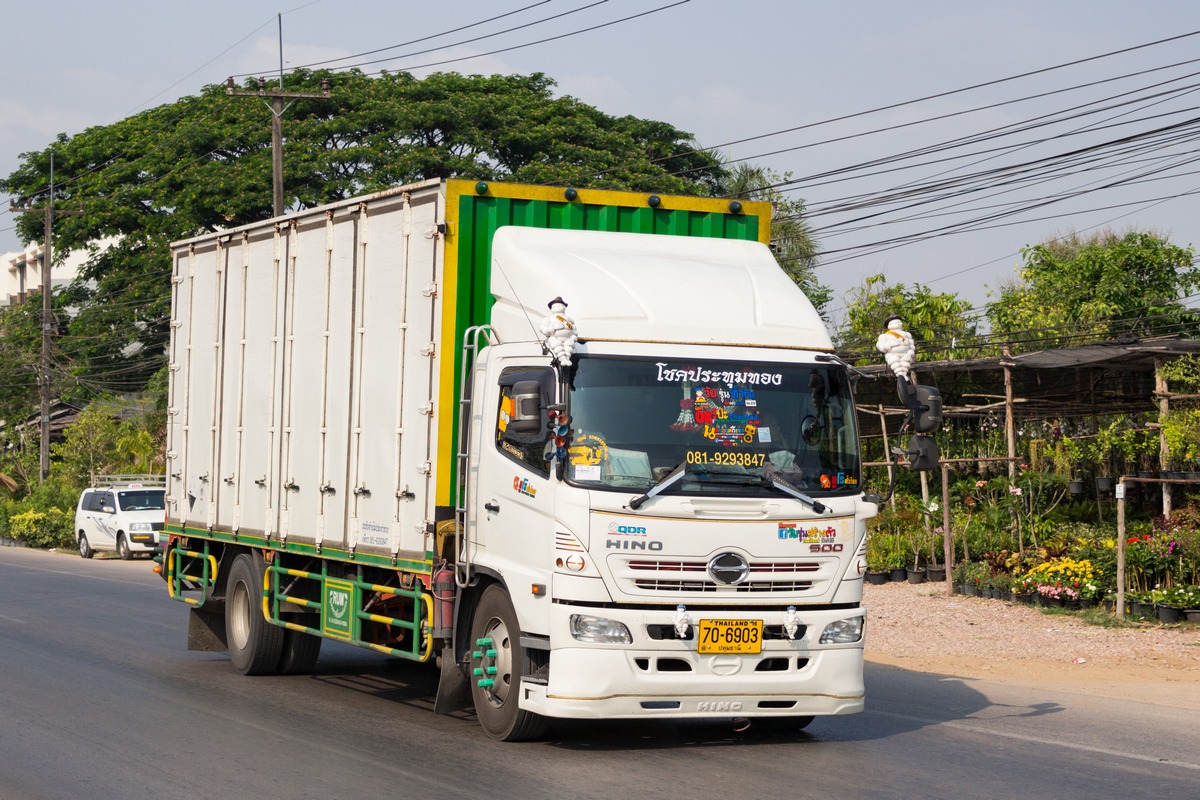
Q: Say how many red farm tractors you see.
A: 0